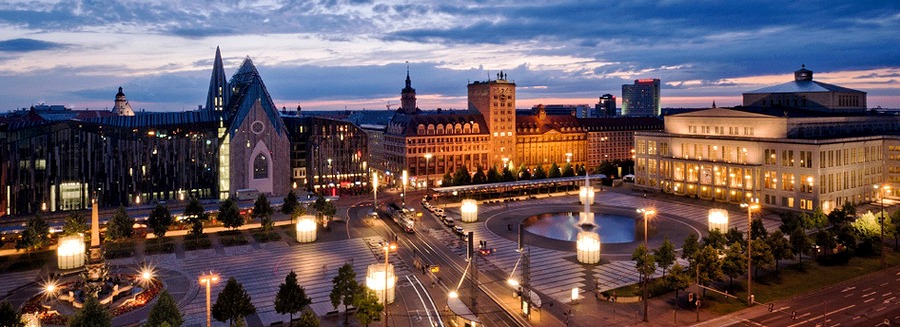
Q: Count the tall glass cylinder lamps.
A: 7